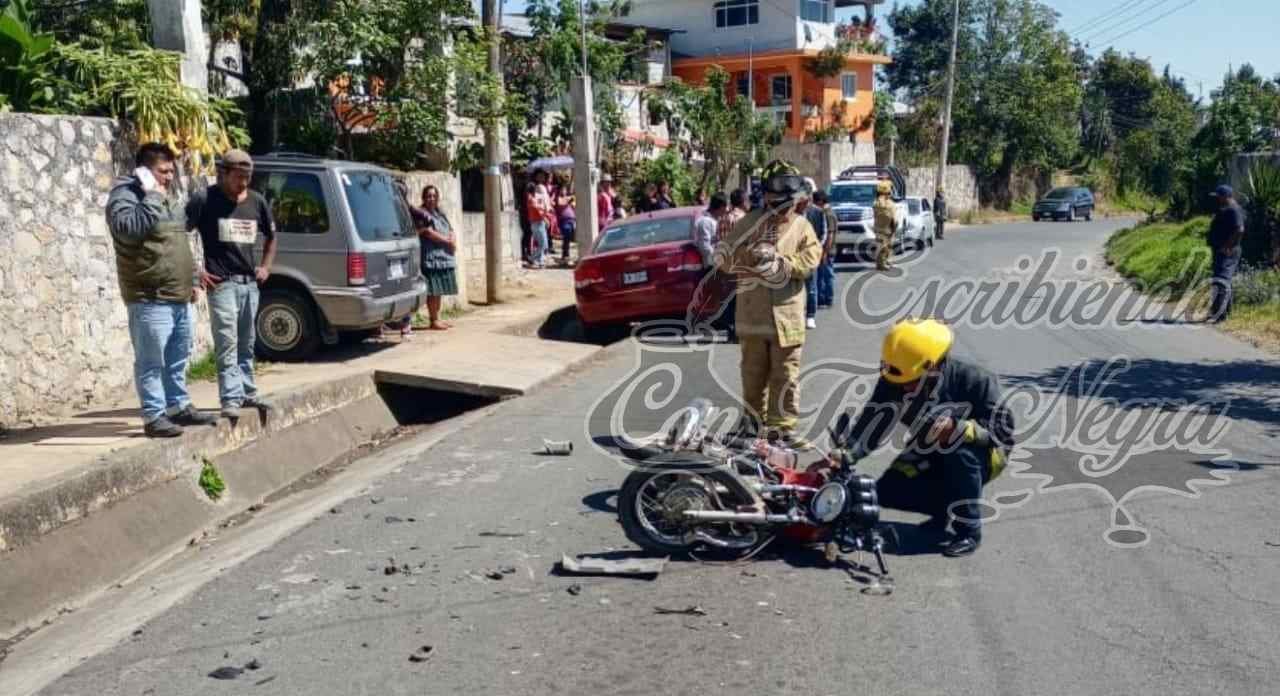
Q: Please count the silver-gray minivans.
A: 1